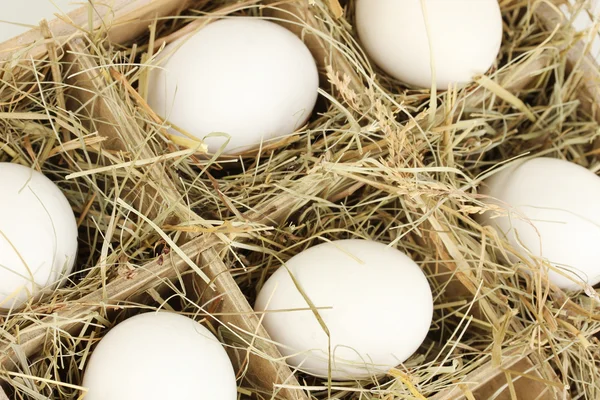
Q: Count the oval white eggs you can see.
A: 6